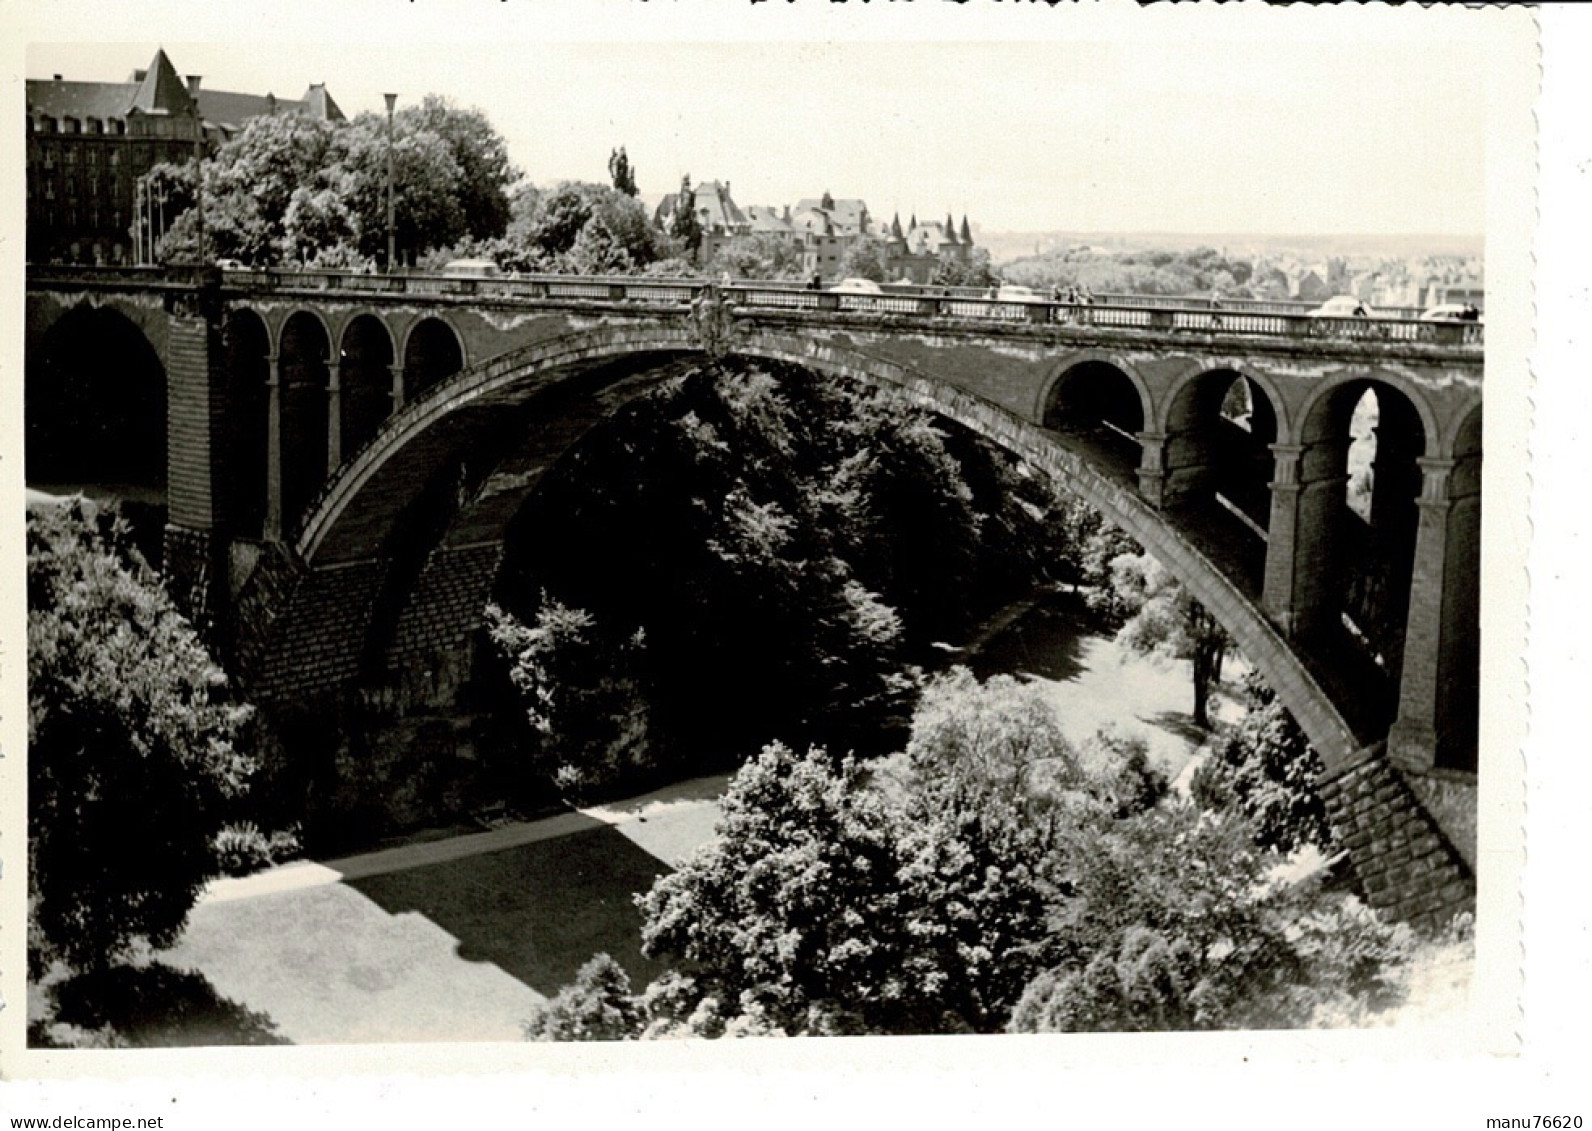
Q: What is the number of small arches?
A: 8